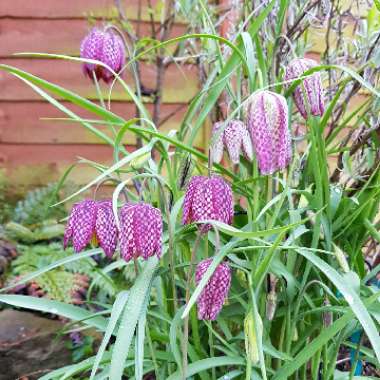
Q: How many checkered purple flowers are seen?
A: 8